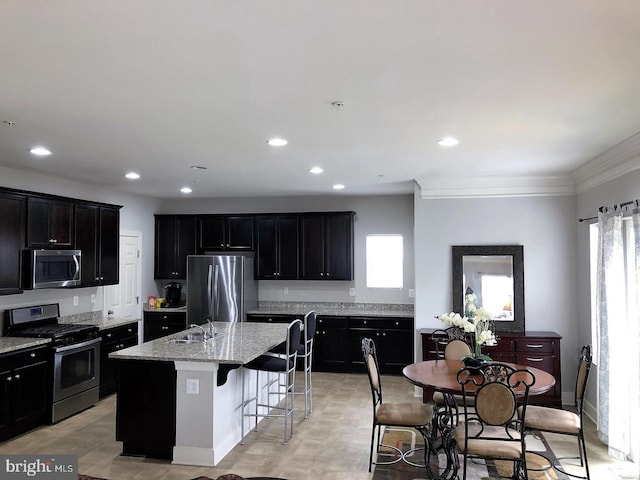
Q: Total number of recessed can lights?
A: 7